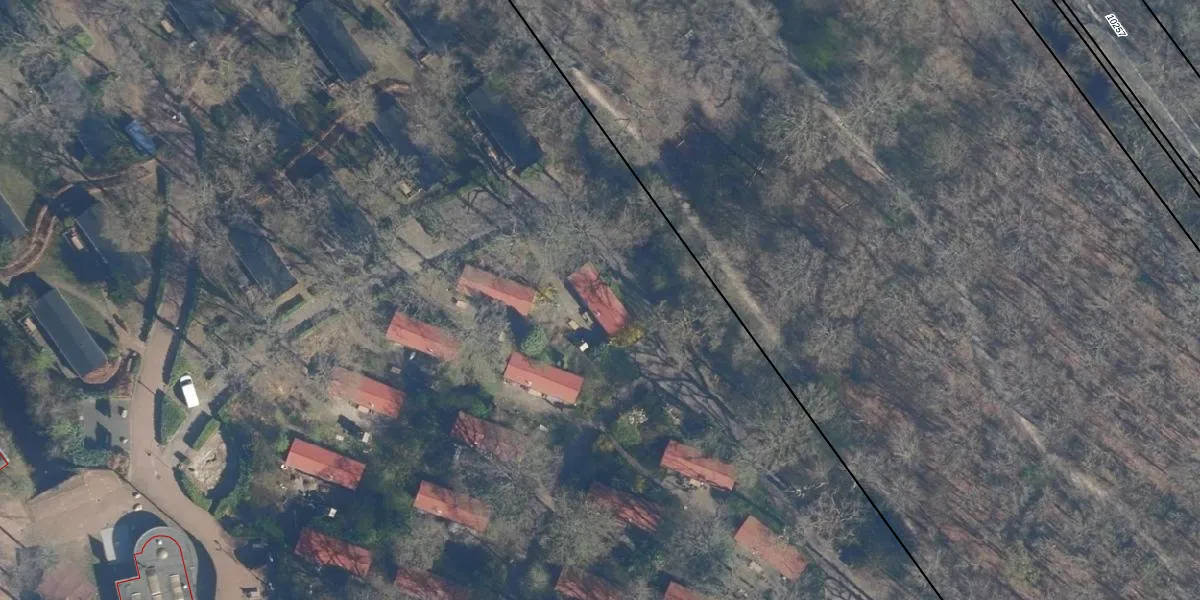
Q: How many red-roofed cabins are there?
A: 15